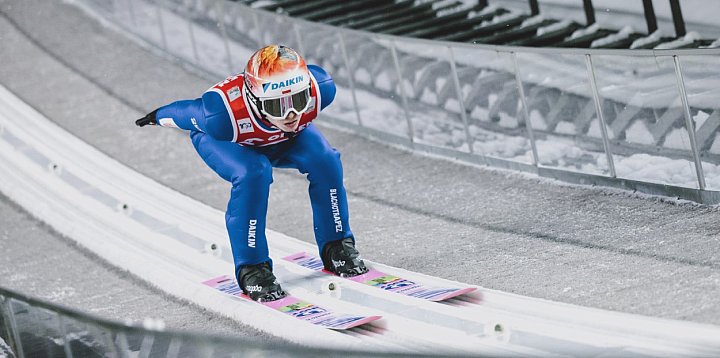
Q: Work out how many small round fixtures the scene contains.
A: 5